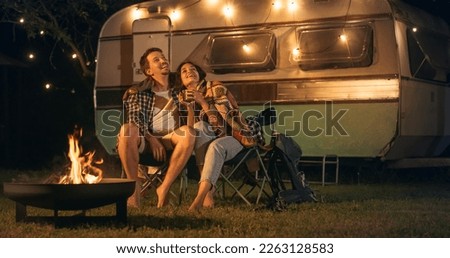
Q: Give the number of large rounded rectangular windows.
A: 2